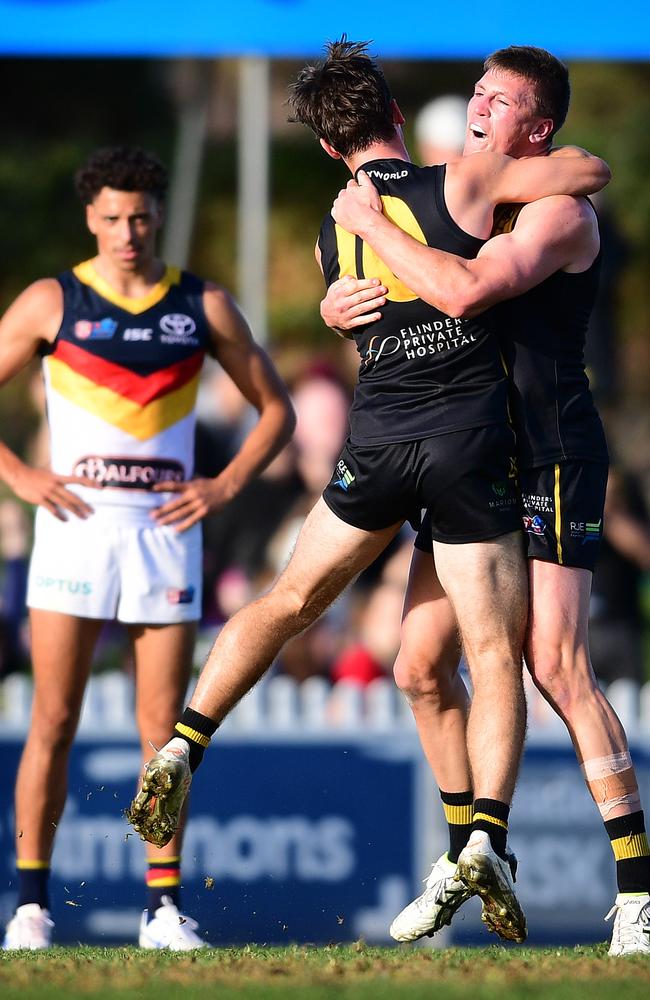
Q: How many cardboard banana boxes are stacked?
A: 0